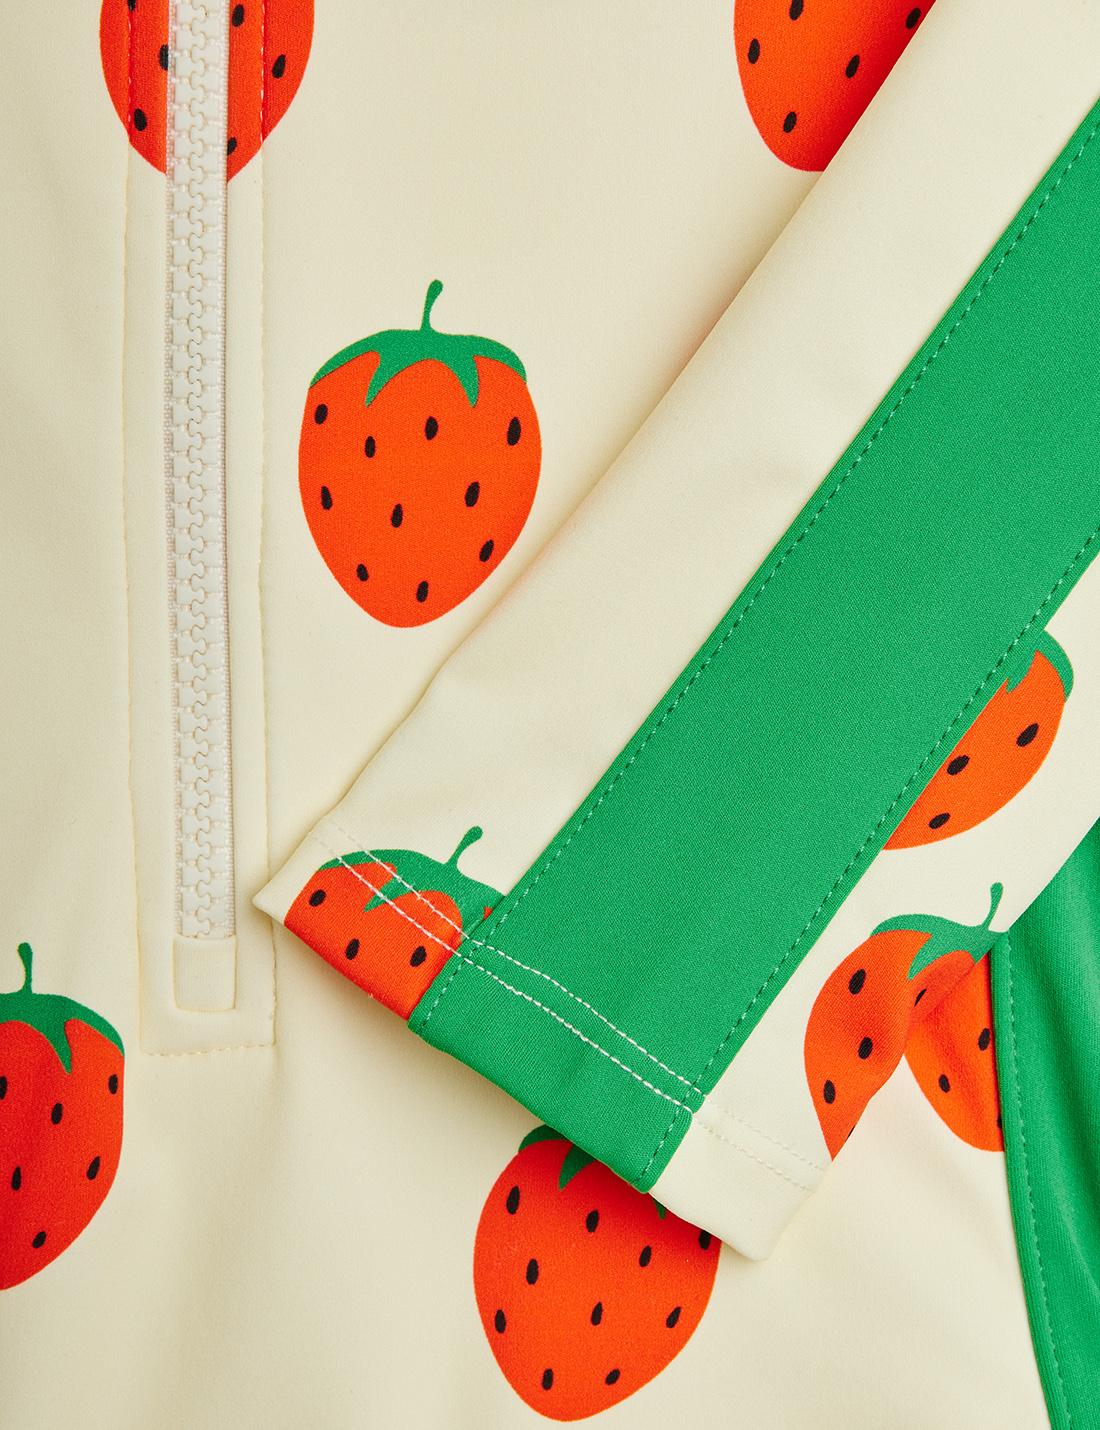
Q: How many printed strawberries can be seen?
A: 9